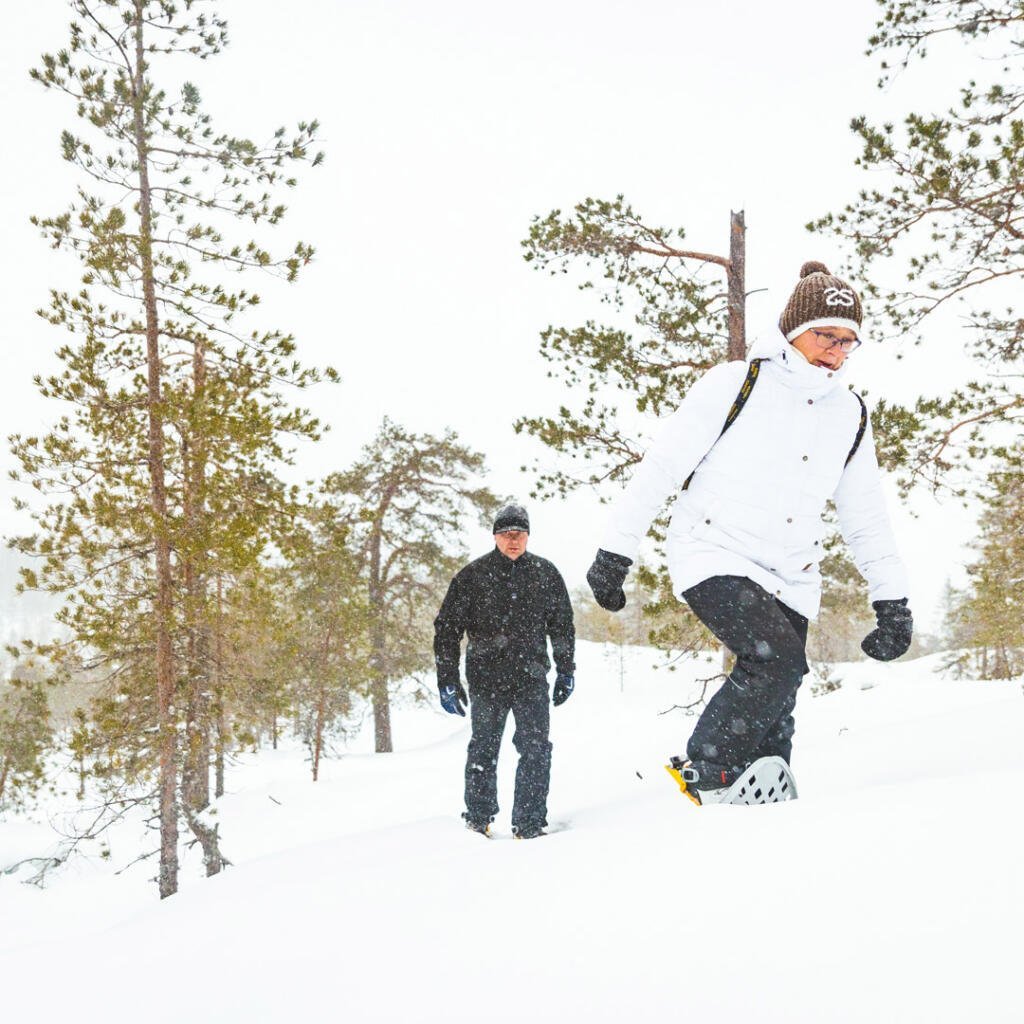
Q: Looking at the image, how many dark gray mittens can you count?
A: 2